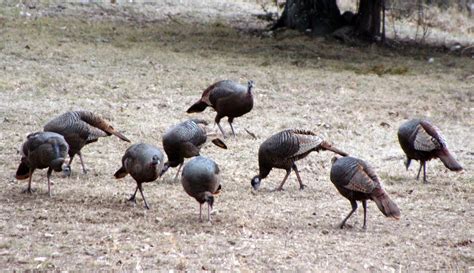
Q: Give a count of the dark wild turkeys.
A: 9